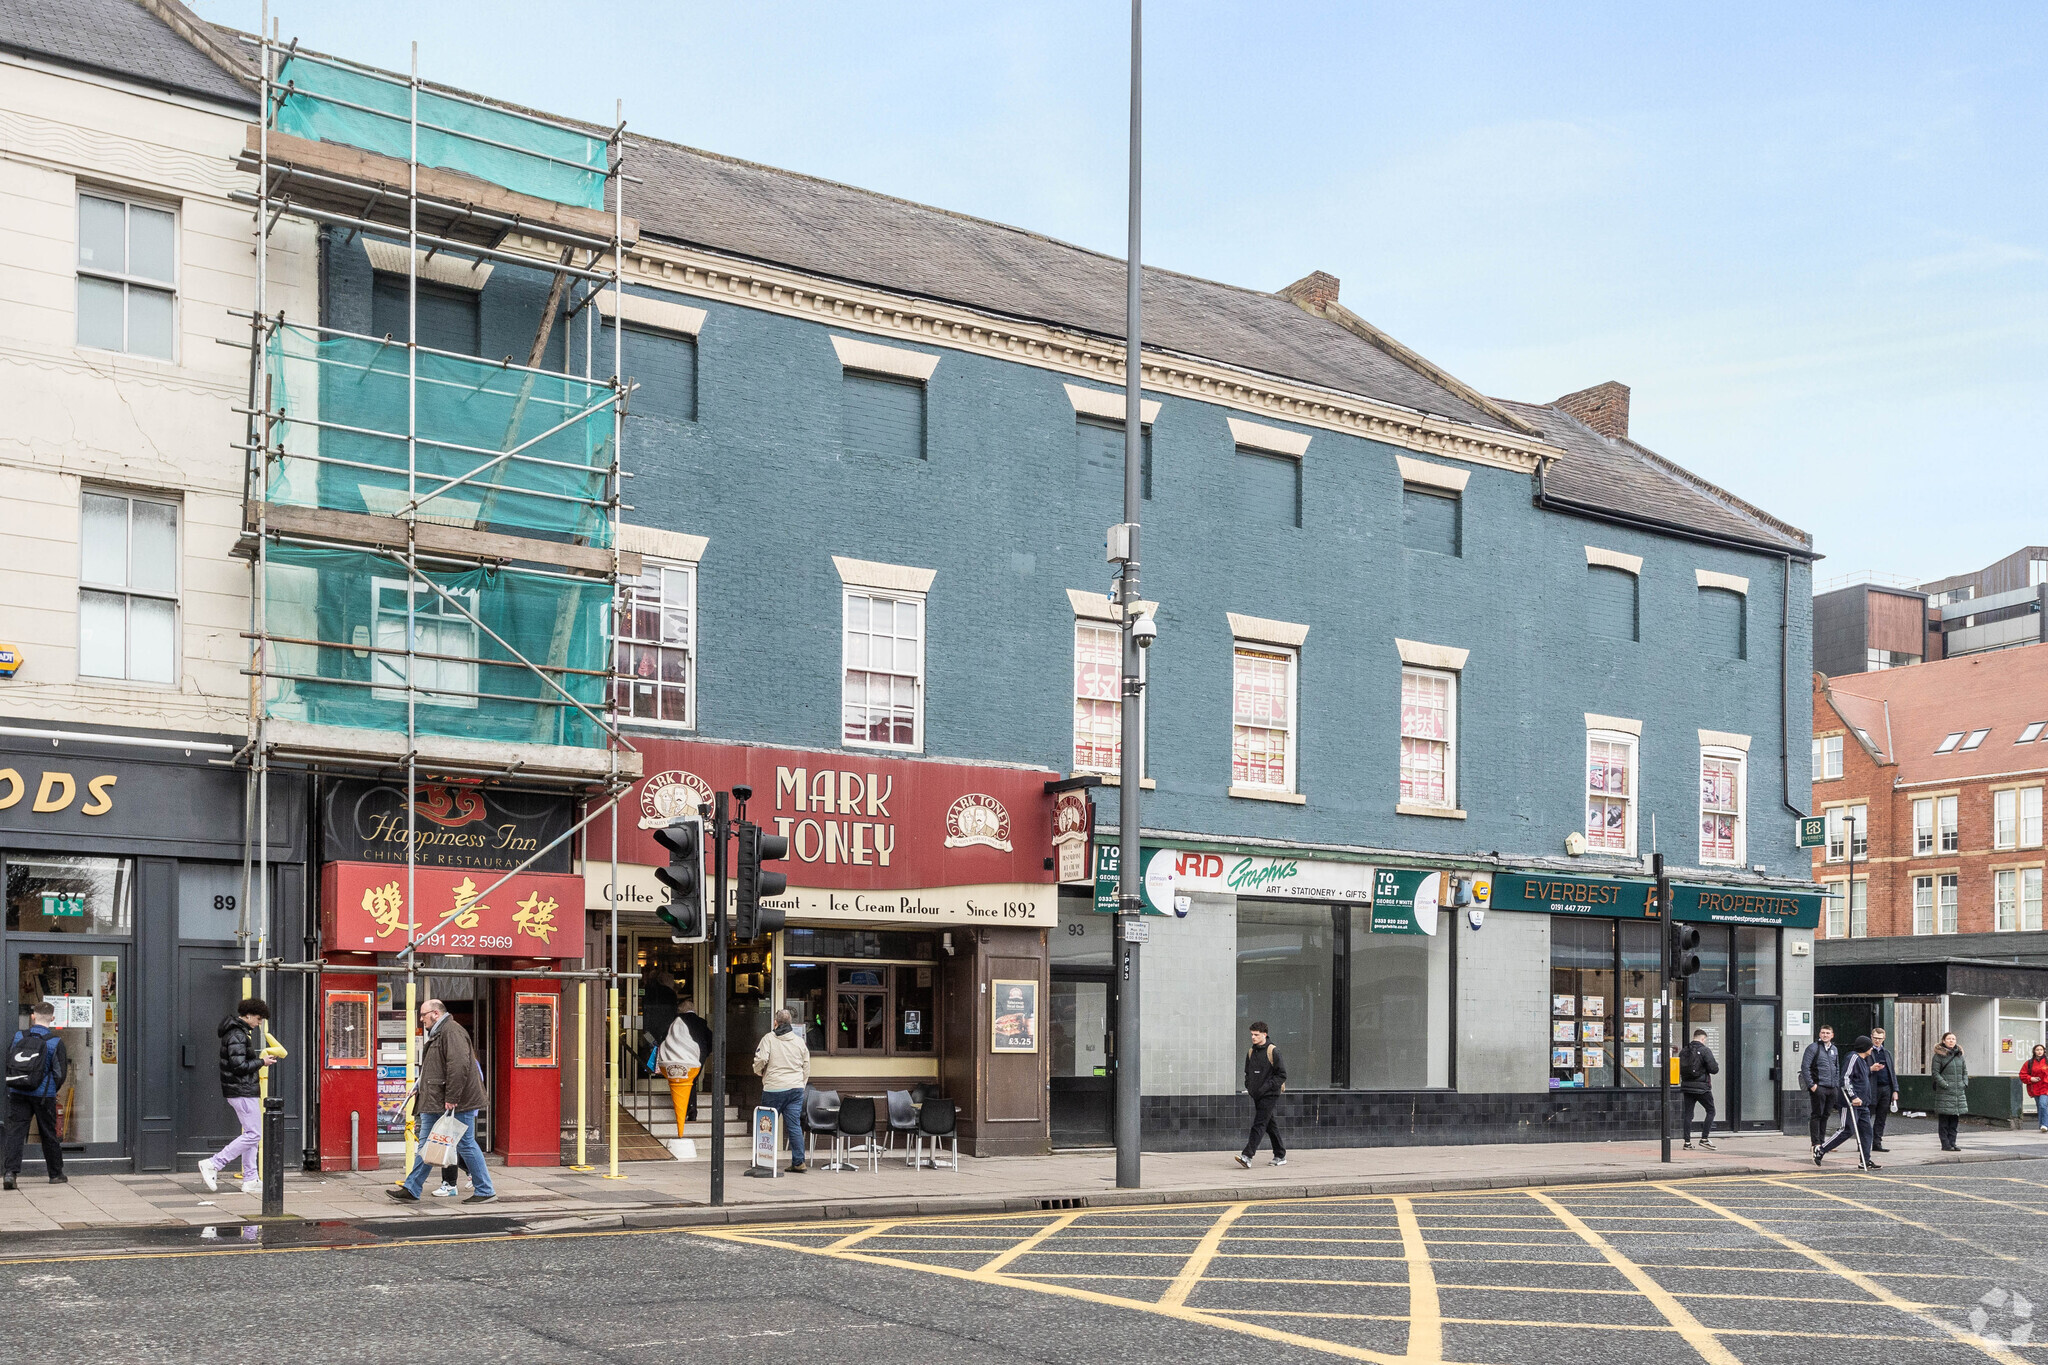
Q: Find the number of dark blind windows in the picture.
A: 8